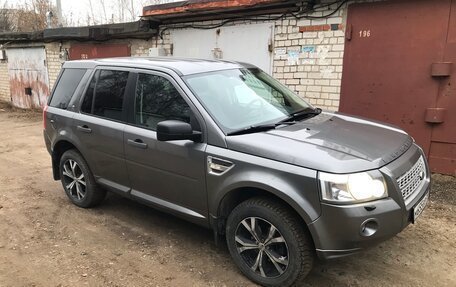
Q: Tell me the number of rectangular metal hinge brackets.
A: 2